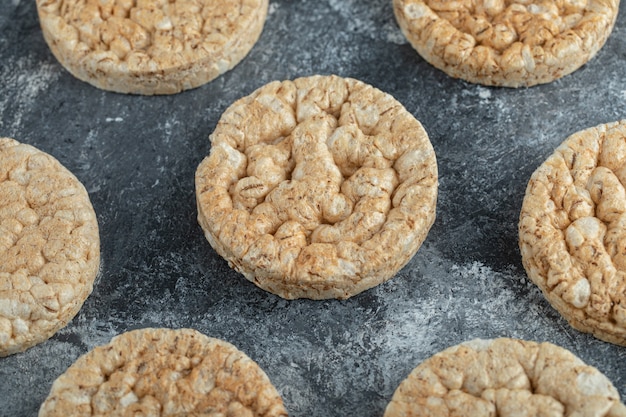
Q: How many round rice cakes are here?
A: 7